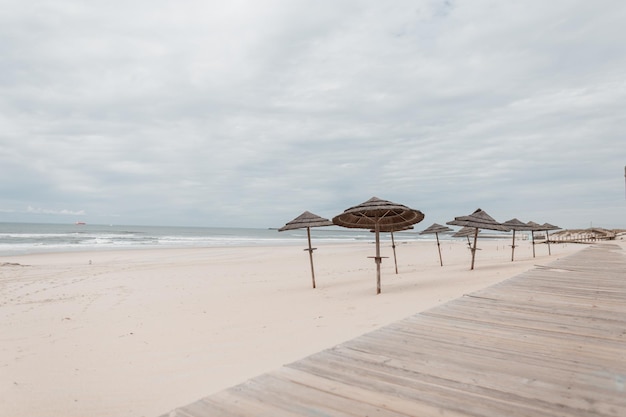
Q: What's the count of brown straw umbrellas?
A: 9